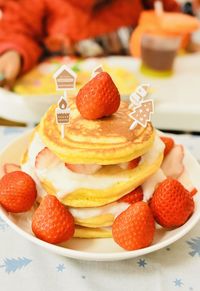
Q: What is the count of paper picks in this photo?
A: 5